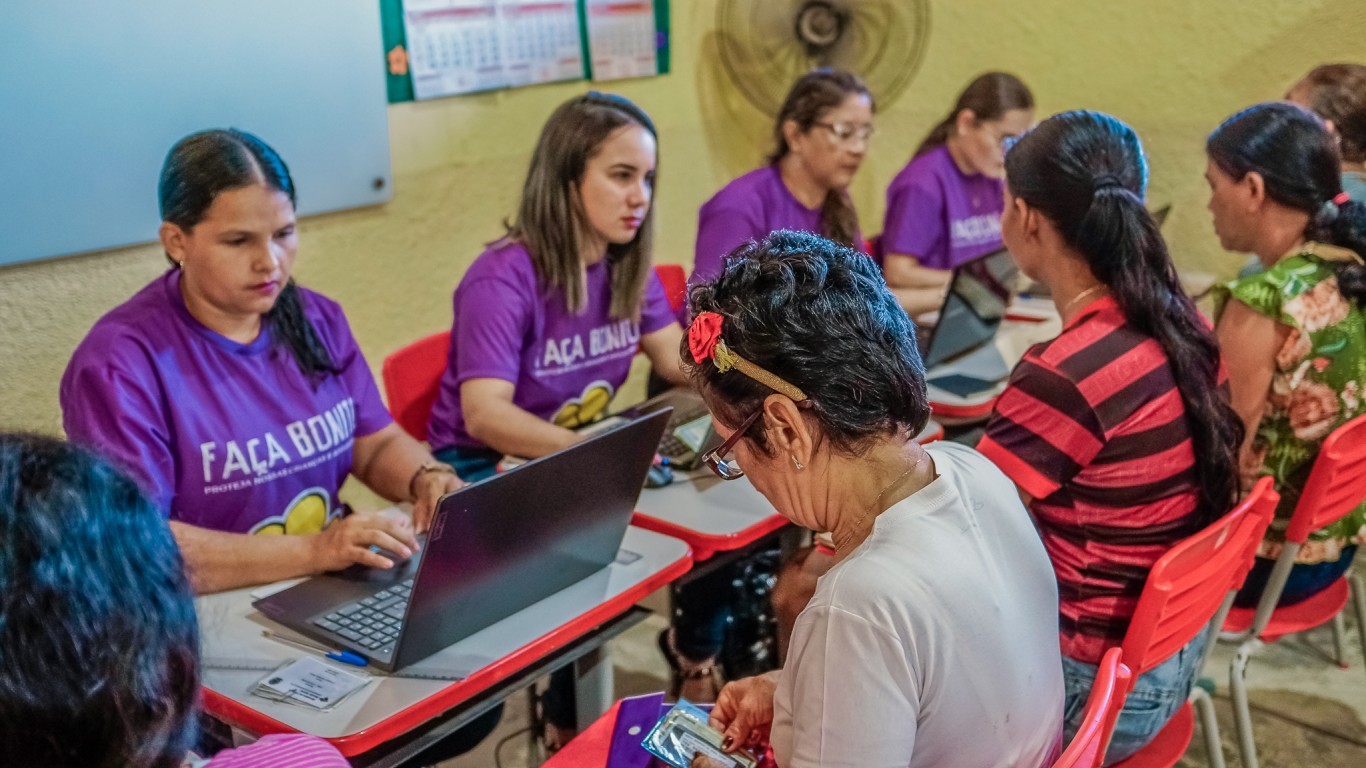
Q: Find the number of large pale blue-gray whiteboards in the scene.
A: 1